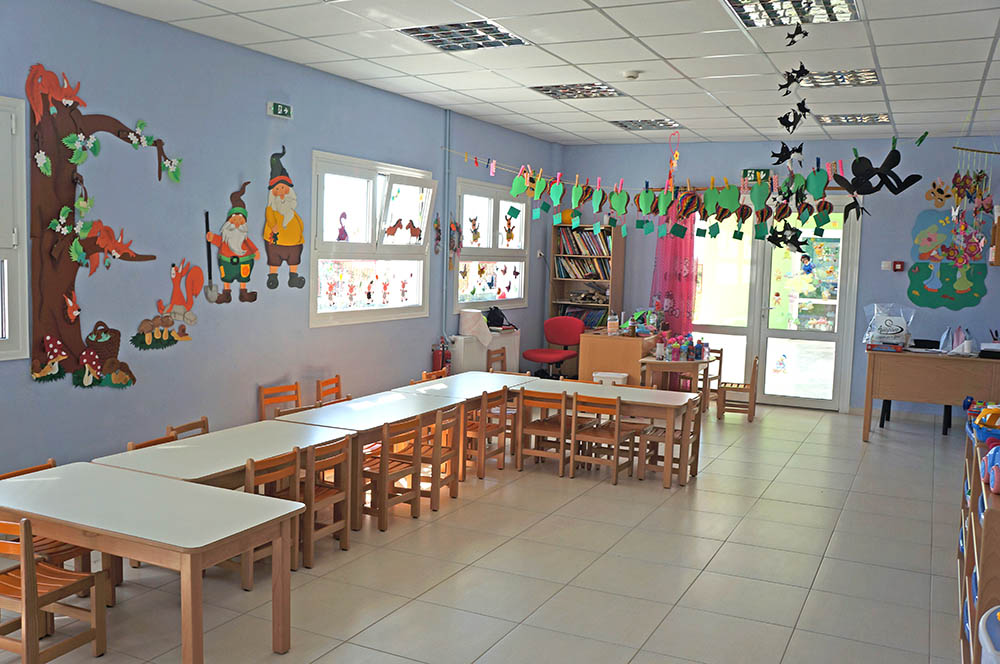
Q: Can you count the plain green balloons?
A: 13